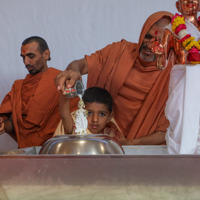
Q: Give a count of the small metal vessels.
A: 1